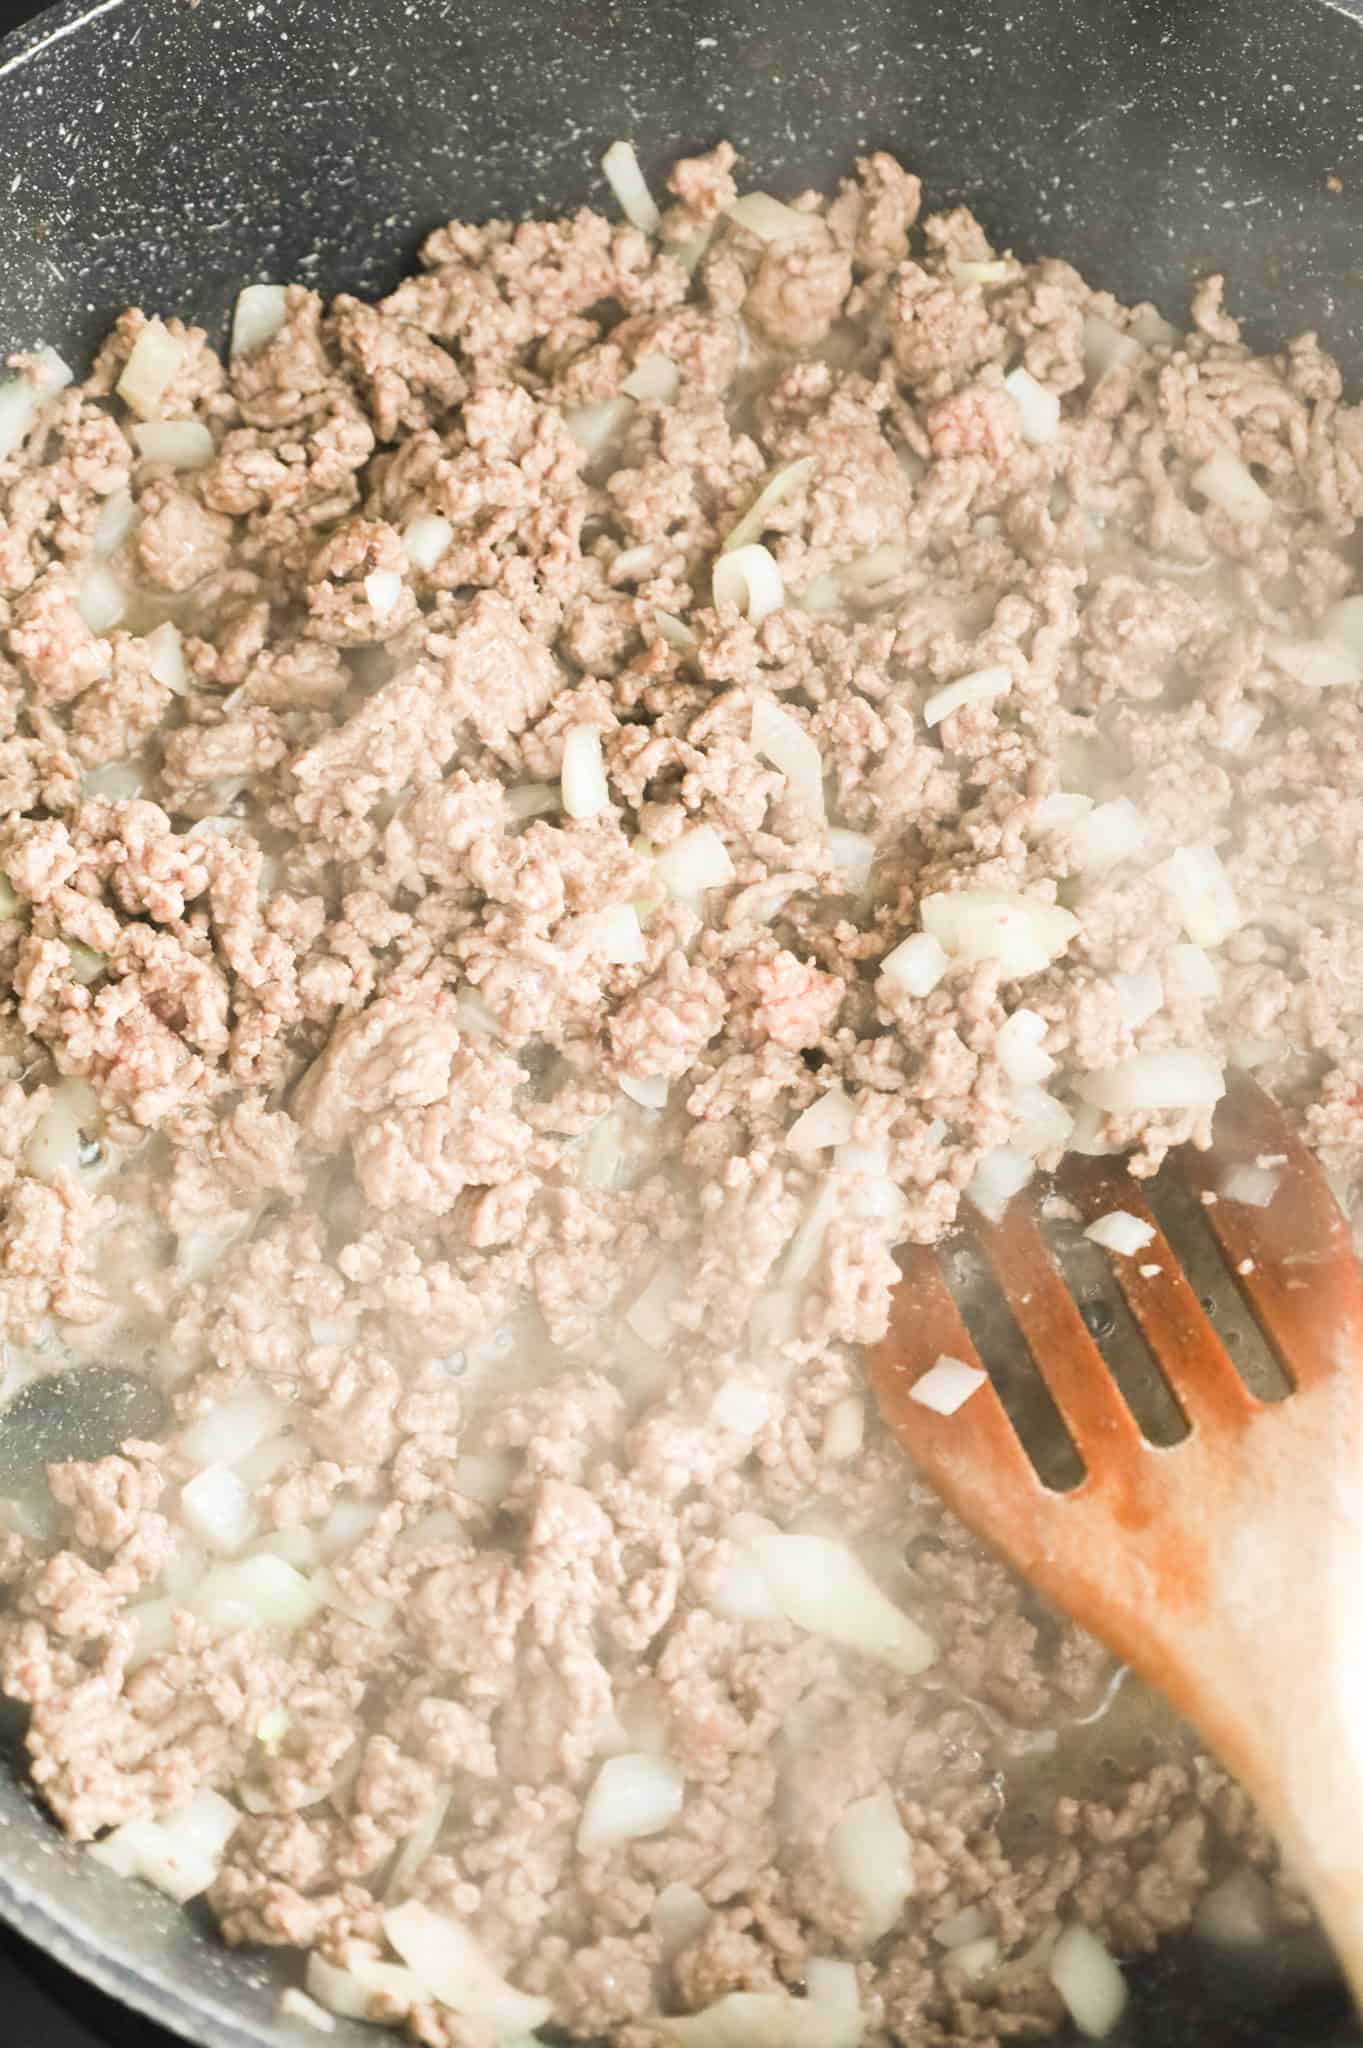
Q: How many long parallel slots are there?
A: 3